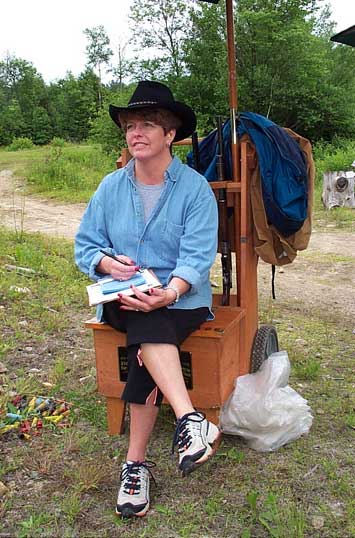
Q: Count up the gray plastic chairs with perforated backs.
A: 0